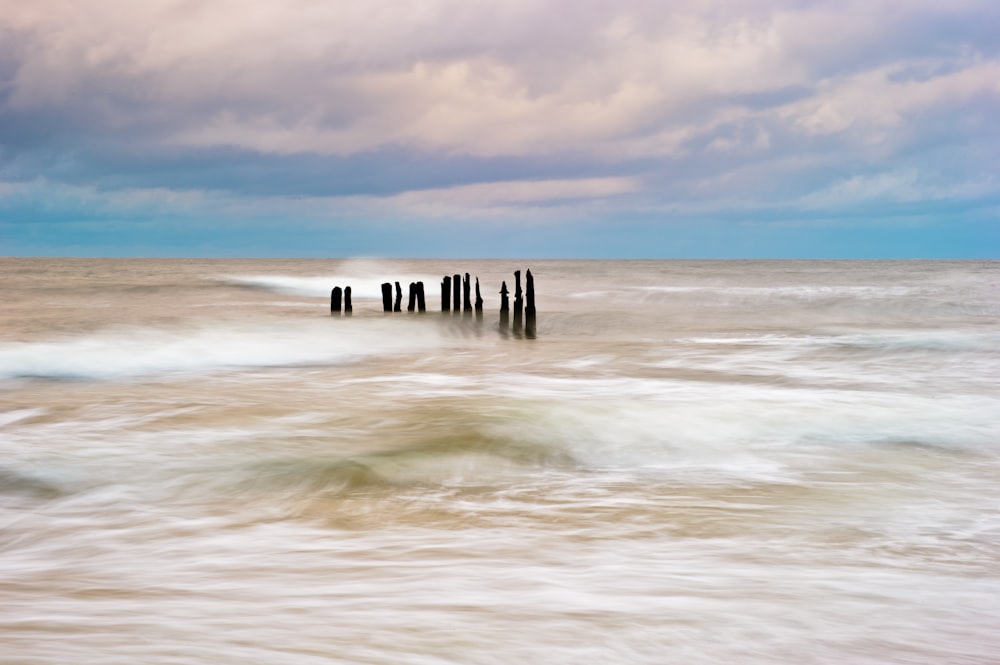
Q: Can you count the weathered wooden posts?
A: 13